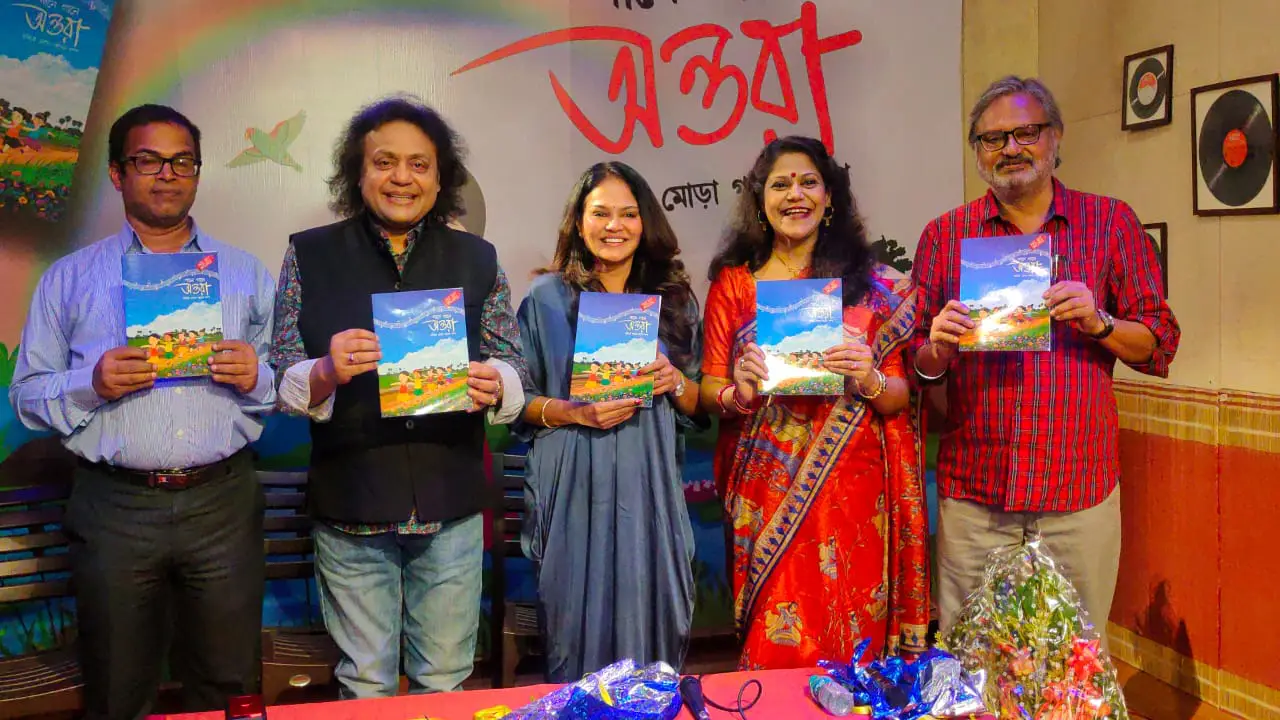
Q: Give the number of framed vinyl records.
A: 3